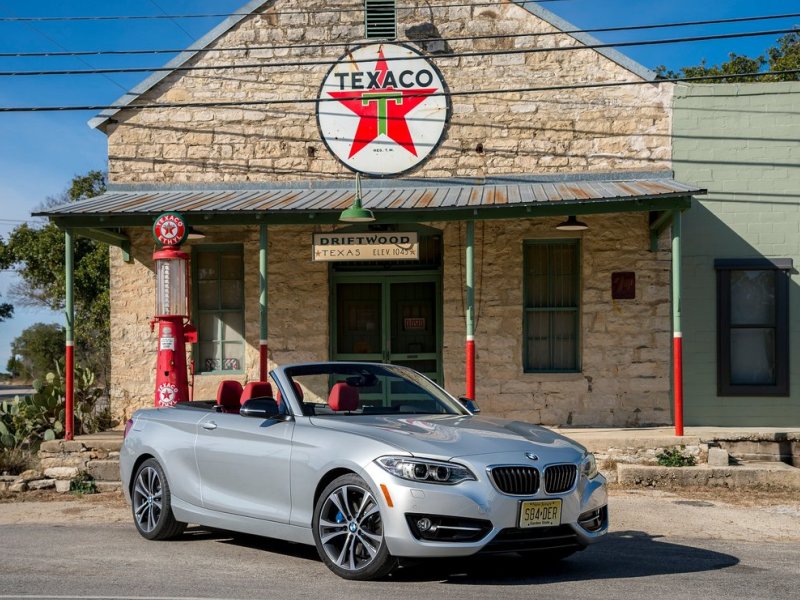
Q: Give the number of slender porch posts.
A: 4